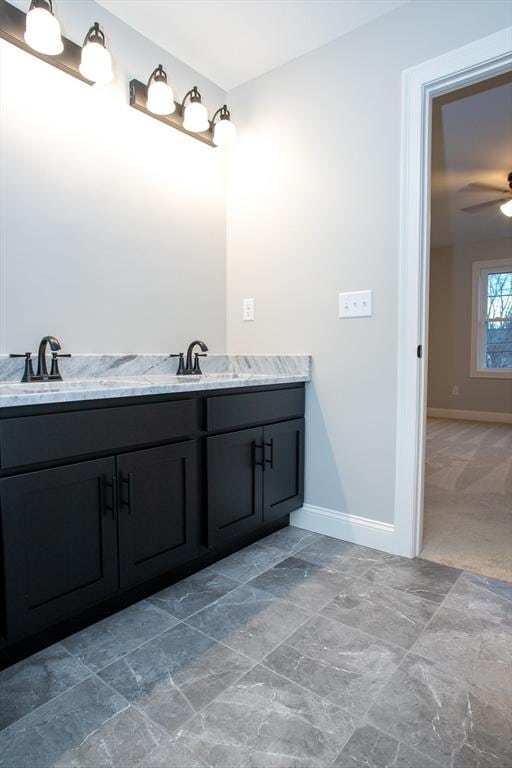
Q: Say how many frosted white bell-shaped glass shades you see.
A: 5